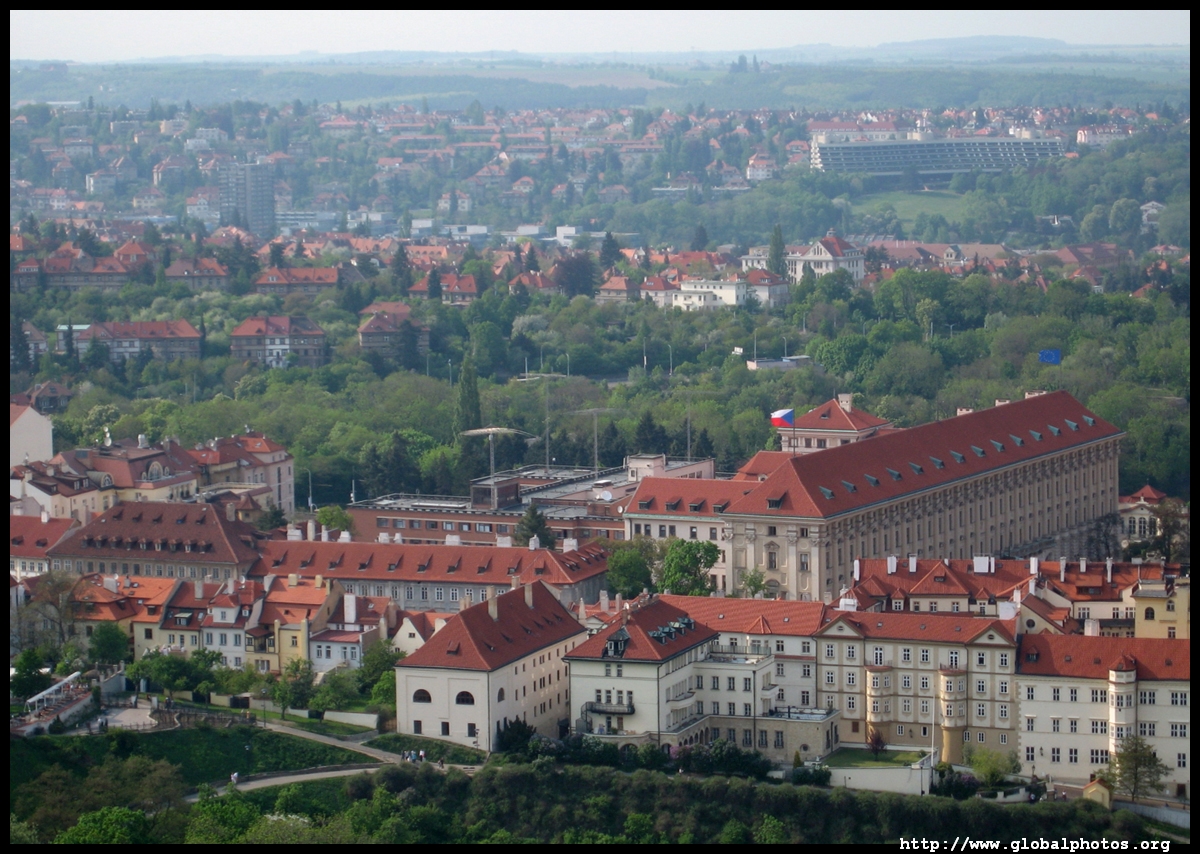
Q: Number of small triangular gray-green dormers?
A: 14